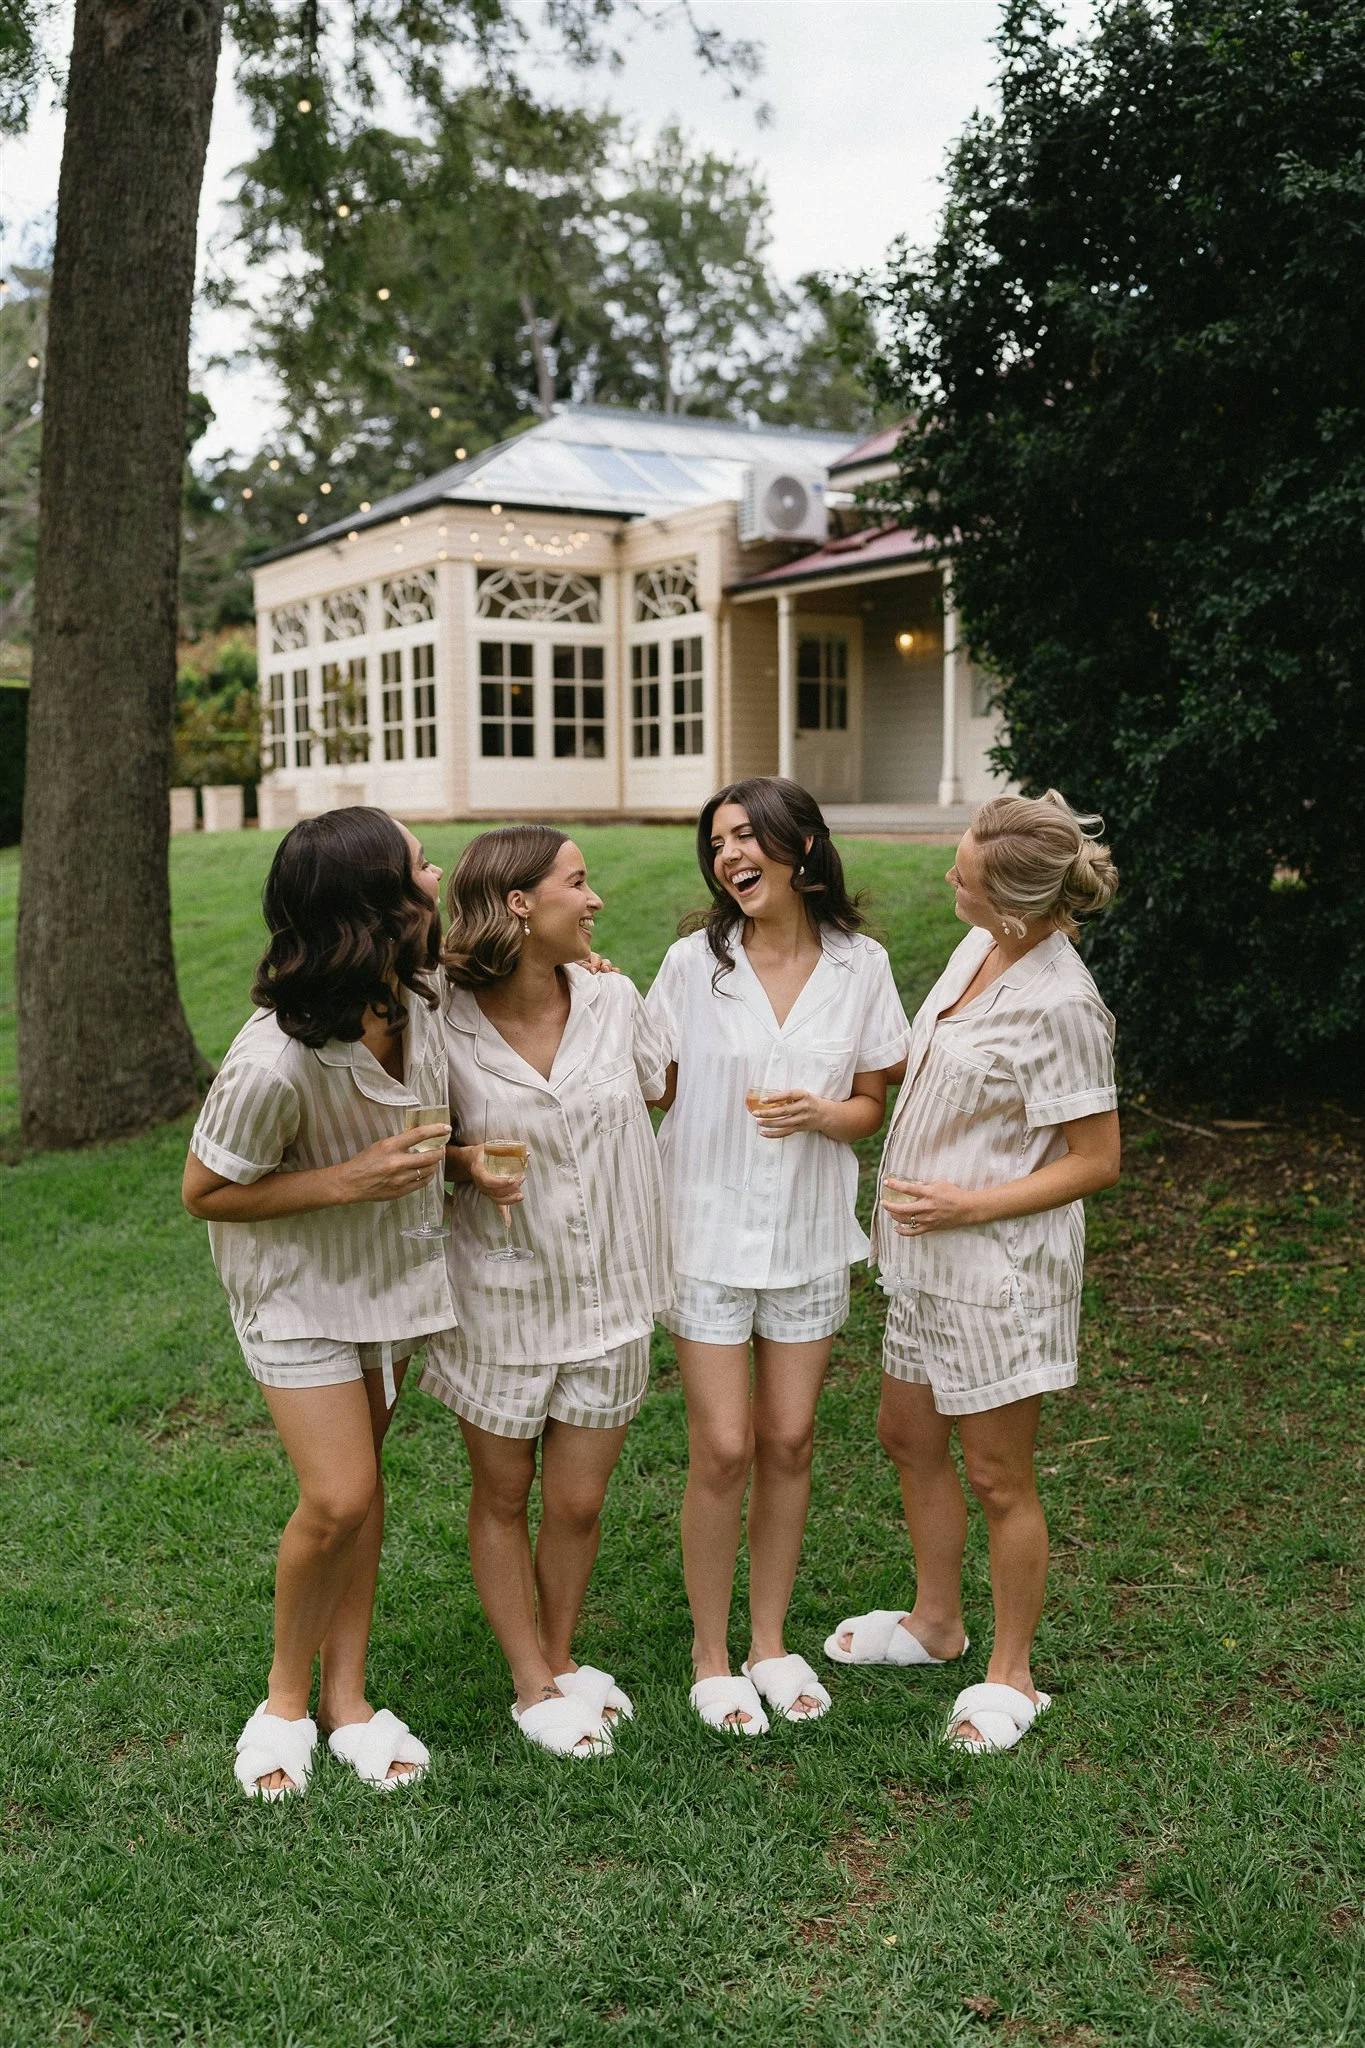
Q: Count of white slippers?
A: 8